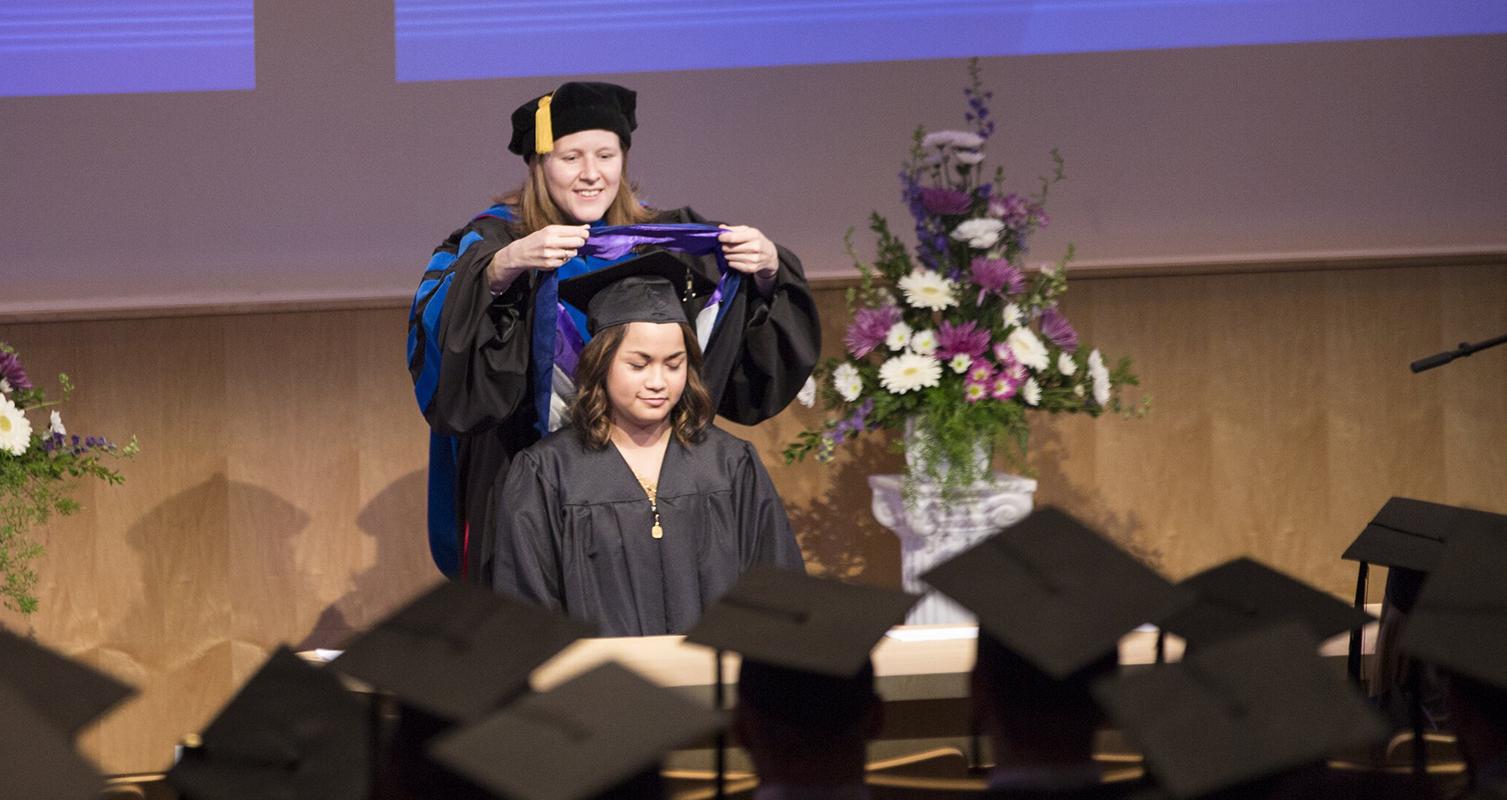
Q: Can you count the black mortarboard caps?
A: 12